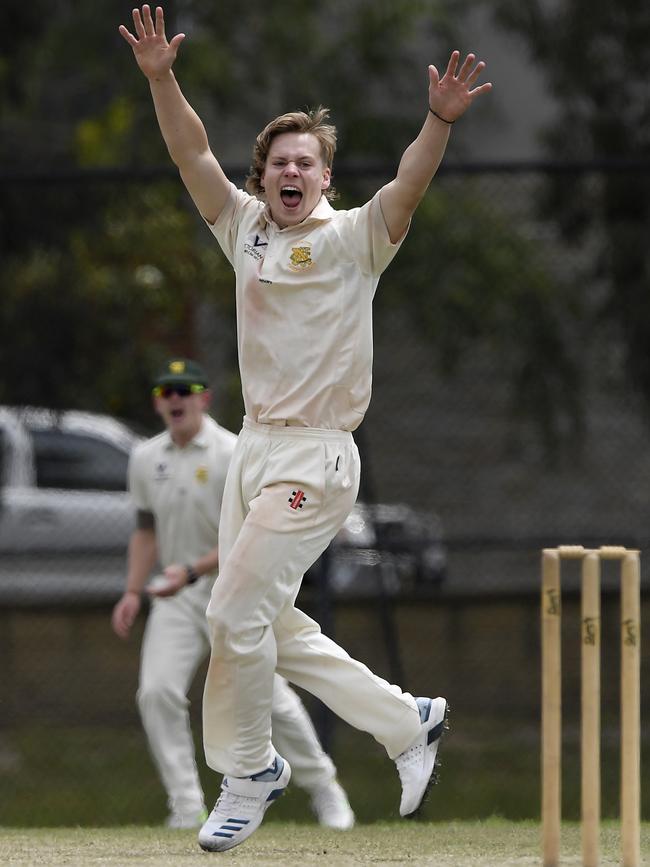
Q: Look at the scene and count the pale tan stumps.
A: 3